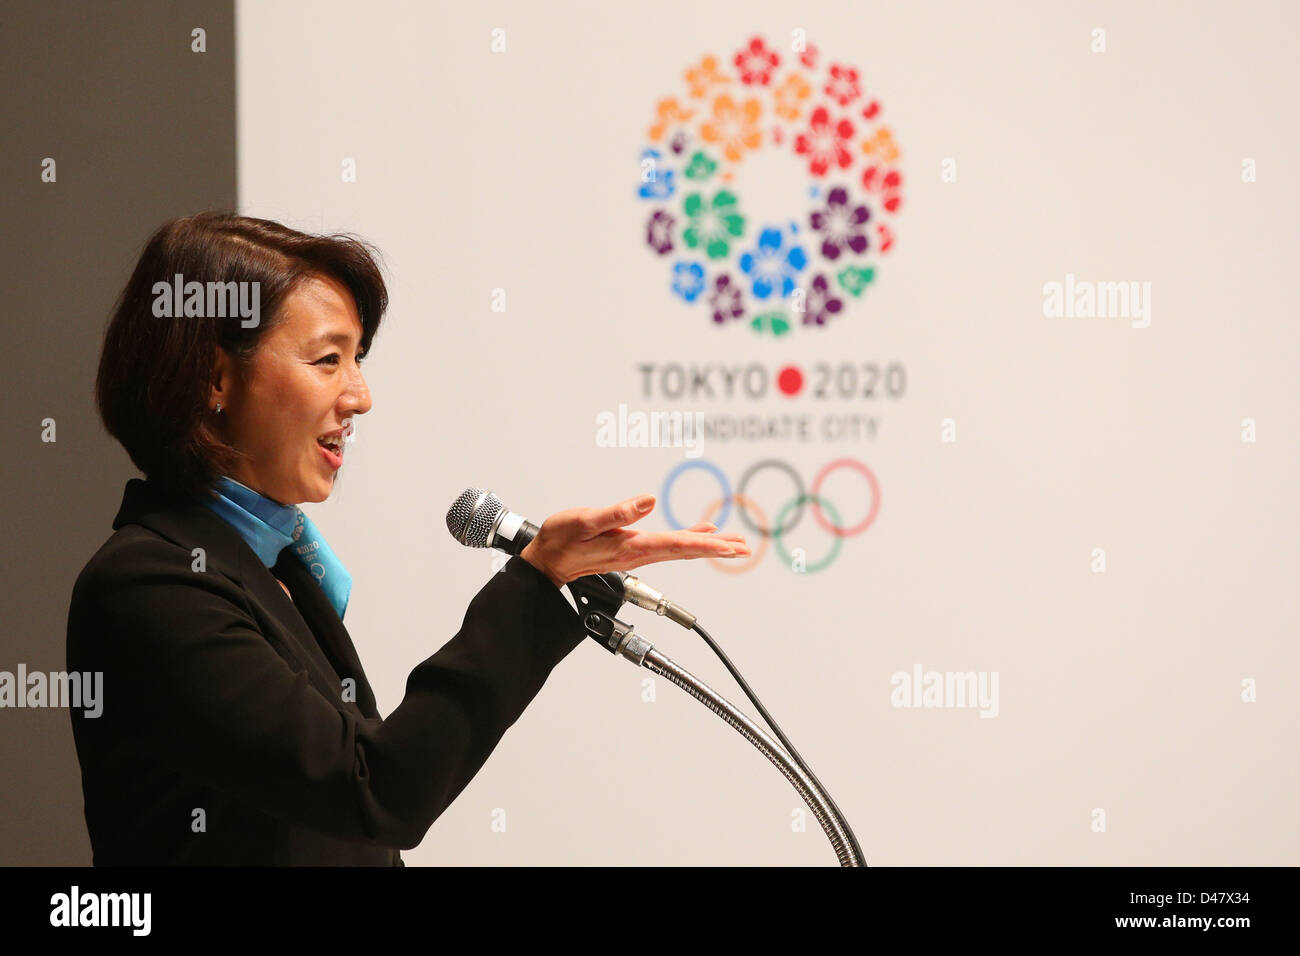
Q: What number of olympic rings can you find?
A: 5